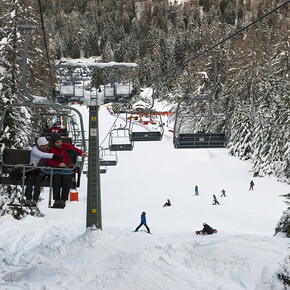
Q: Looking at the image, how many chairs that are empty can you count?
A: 5